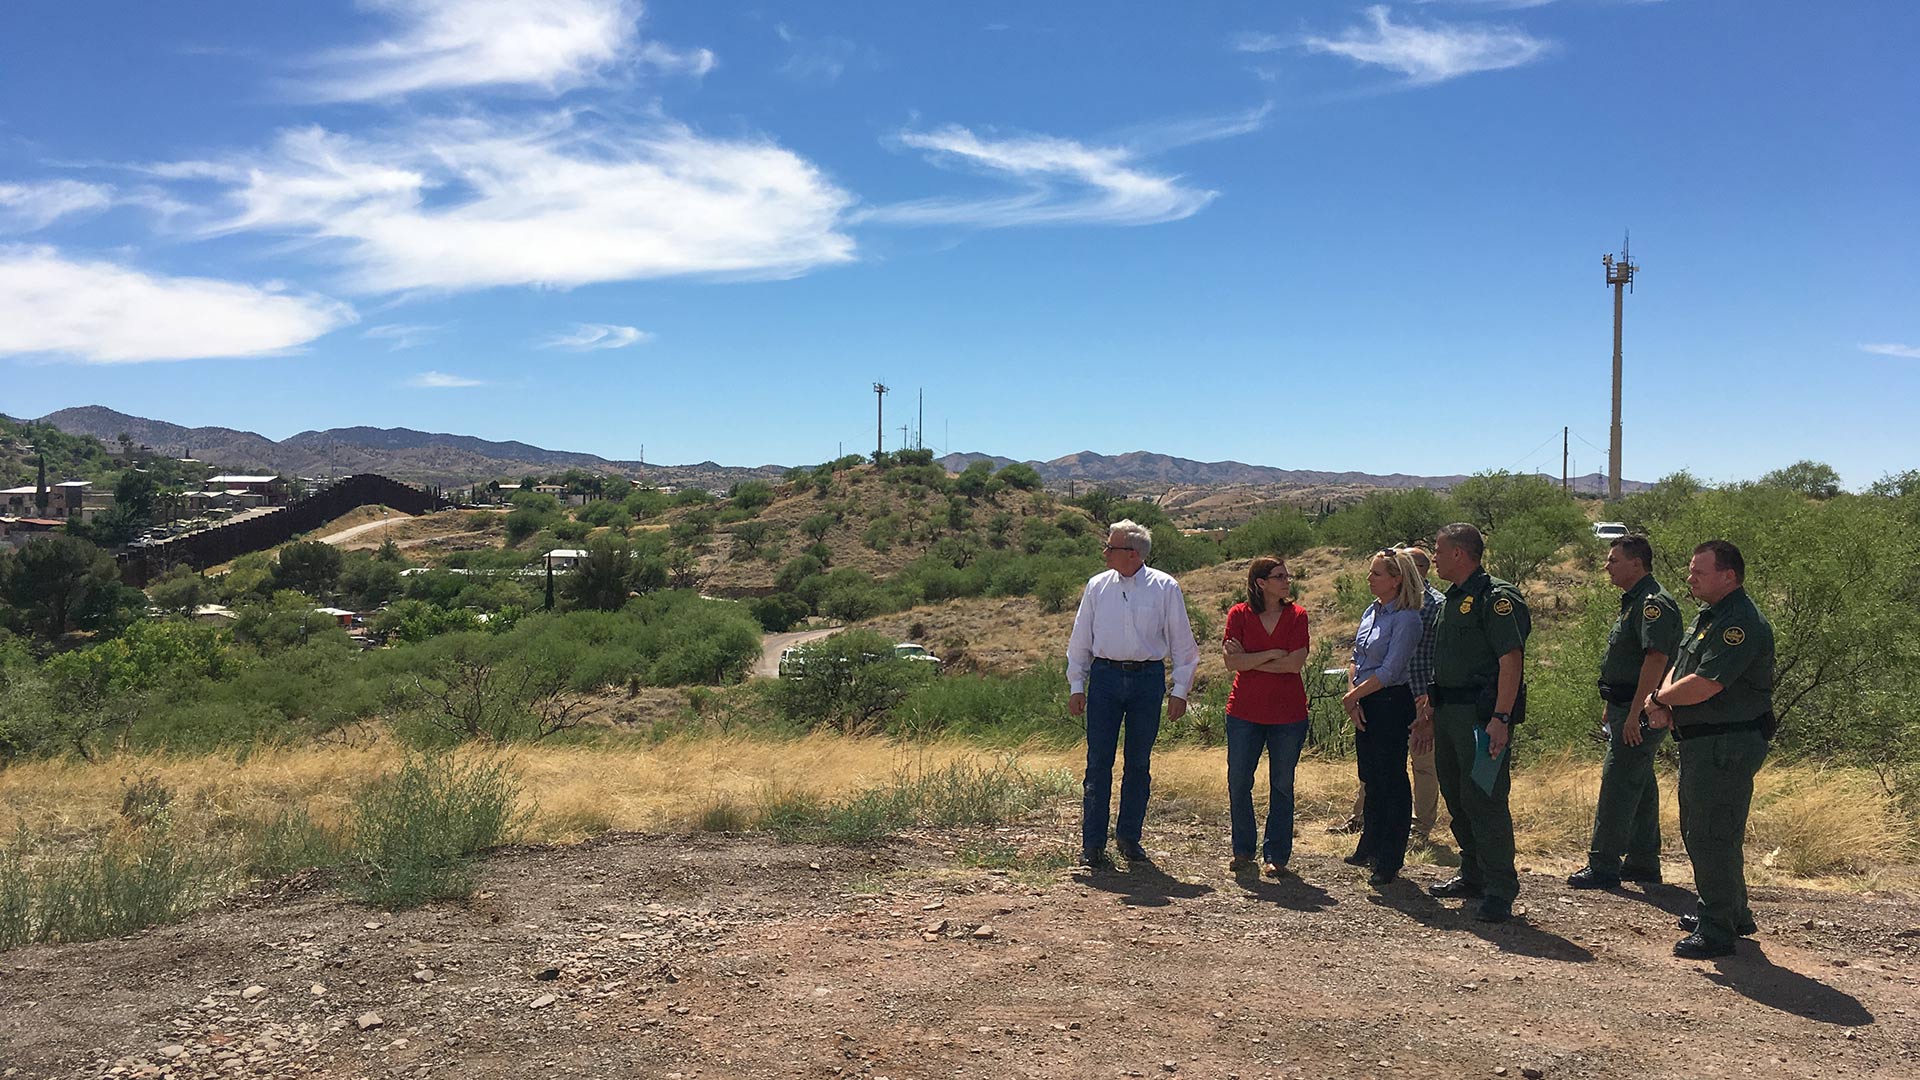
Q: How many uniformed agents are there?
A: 3